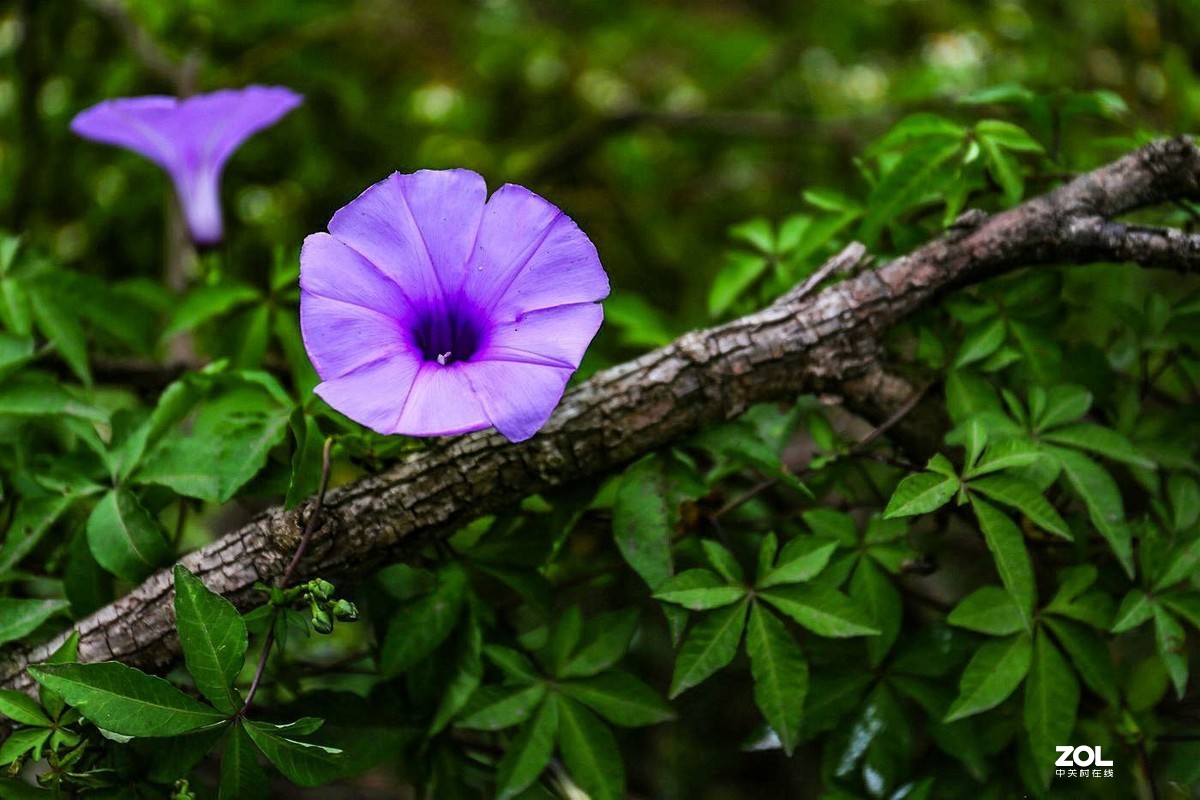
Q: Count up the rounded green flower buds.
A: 3